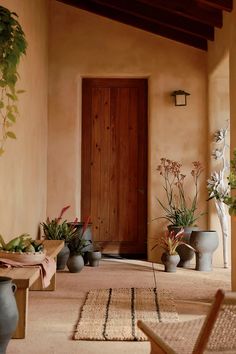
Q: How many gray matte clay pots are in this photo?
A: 8